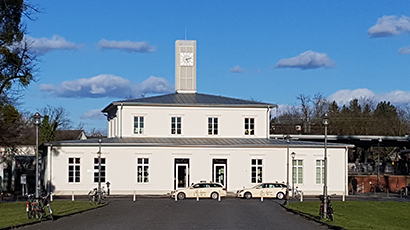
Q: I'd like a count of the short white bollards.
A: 9